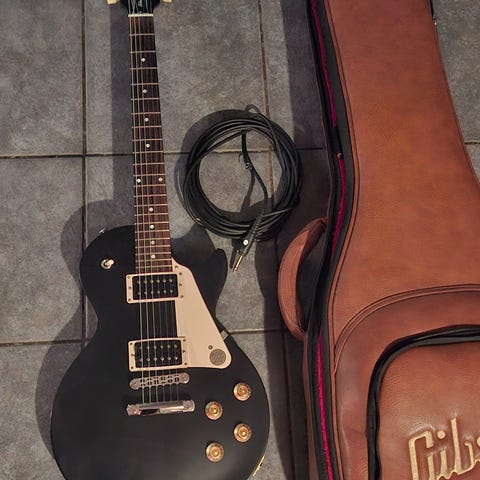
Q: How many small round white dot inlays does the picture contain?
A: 10